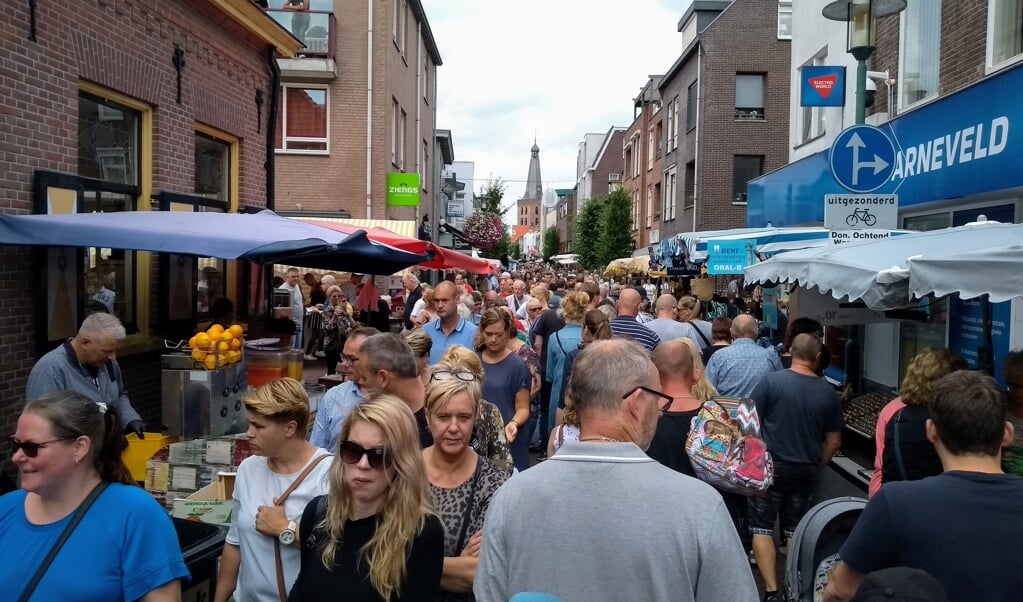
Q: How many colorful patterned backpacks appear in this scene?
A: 1